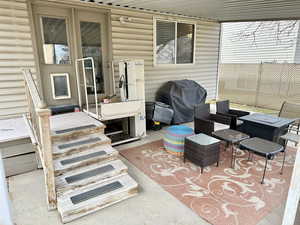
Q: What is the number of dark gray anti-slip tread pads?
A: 5